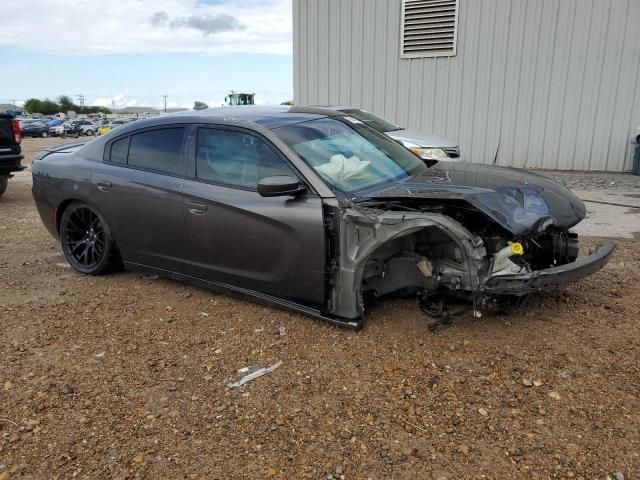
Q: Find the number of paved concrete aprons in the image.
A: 1